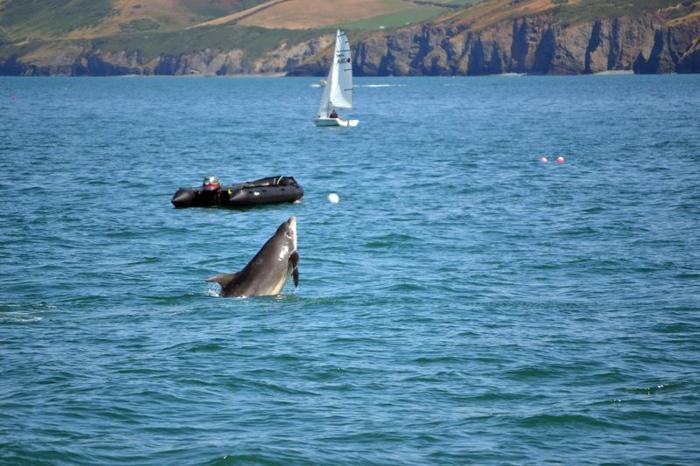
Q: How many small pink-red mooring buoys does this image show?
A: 2